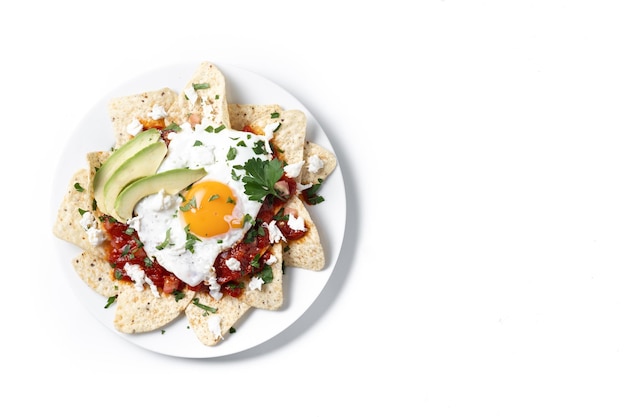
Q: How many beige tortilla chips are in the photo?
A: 12